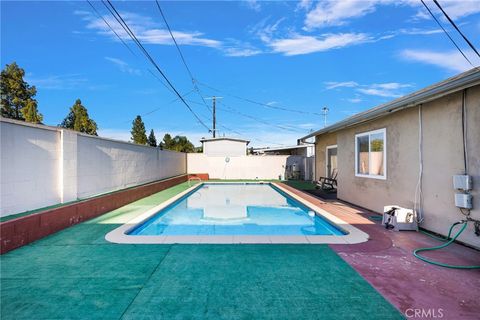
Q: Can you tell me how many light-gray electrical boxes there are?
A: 2